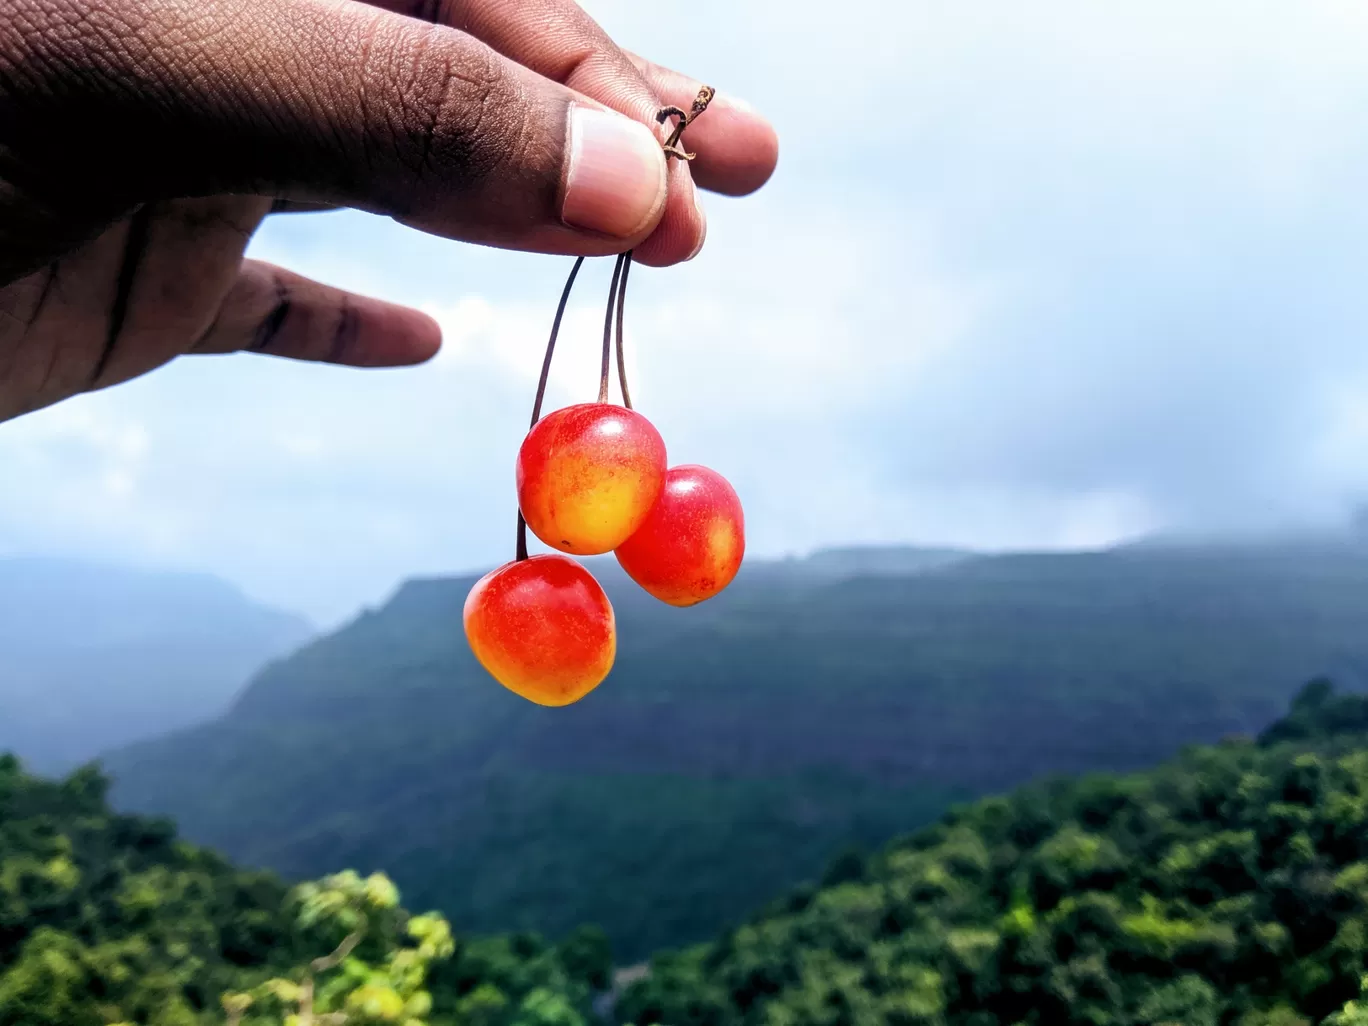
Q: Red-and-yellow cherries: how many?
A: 3